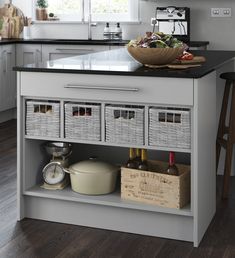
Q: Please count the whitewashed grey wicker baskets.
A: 4